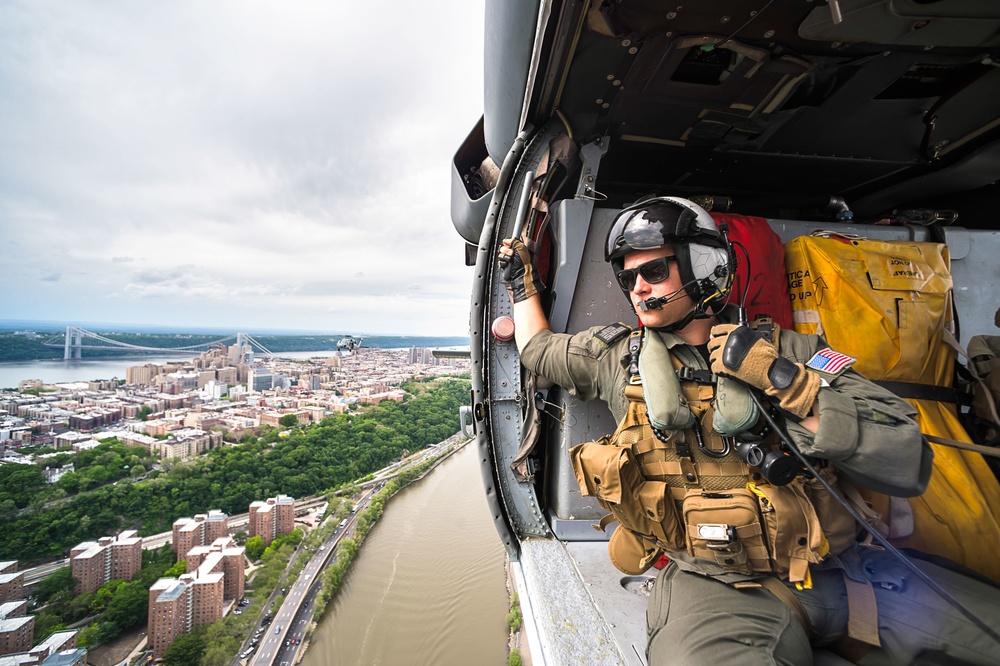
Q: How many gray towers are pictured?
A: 2